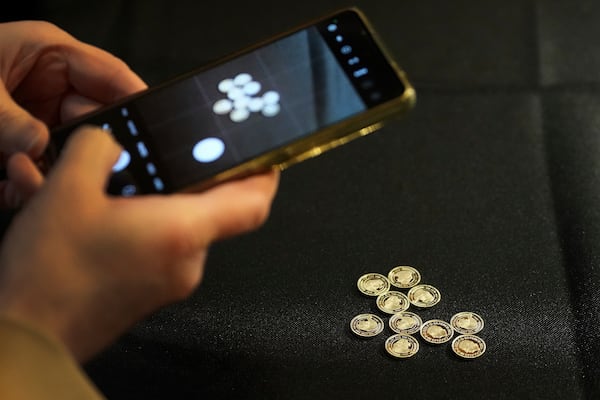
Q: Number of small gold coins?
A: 10